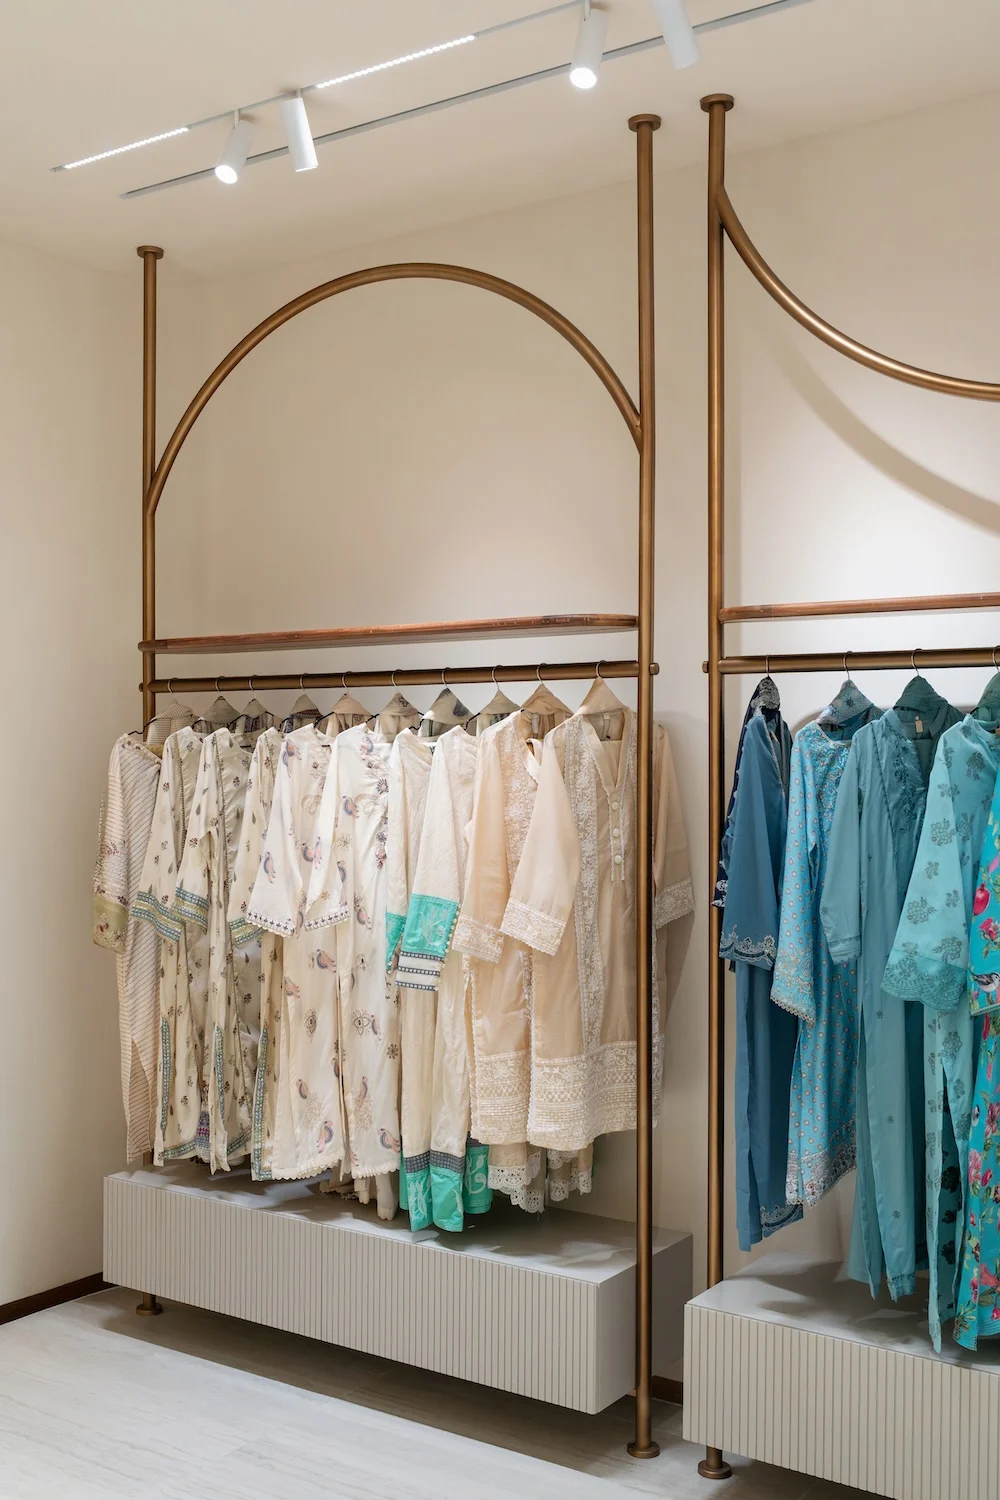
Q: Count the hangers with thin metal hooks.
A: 14